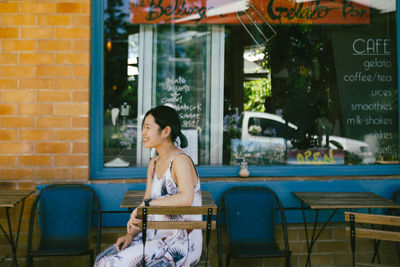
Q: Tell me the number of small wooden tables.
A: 3